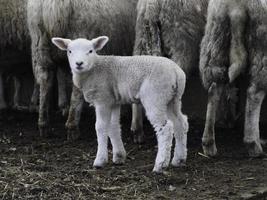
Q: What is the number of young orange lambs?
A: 0